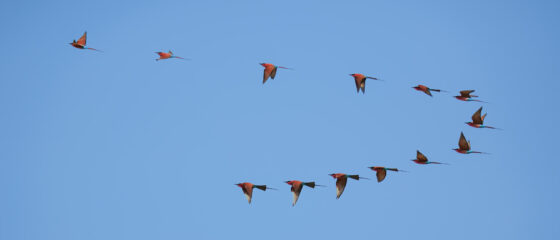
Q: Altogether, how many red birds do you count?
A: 13